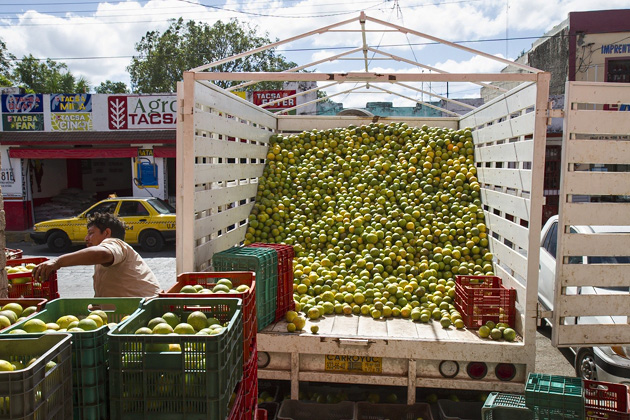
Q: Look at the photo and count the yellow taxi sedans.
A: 1